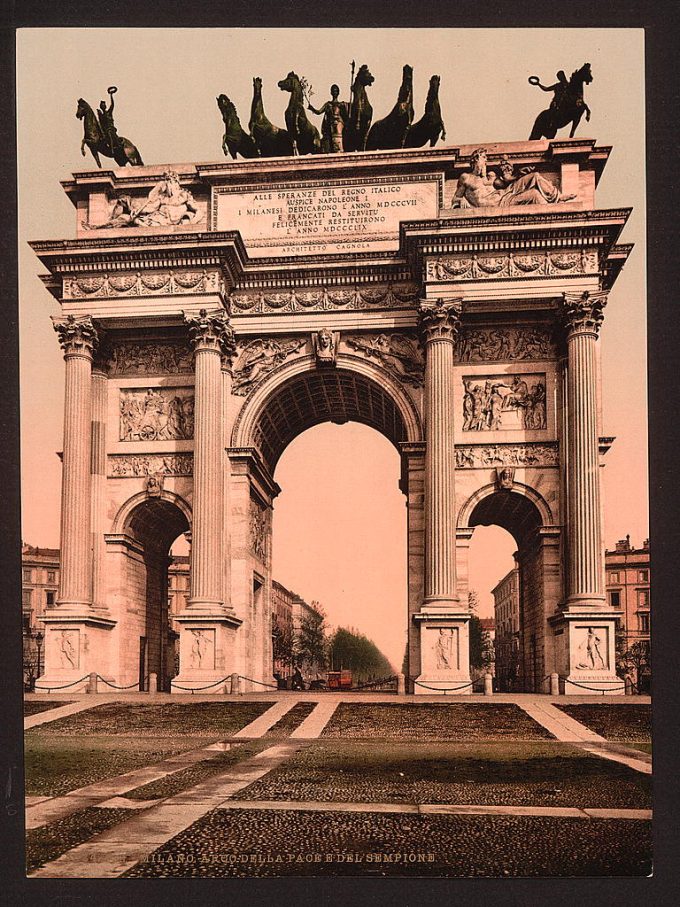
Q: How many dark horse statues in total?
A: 8